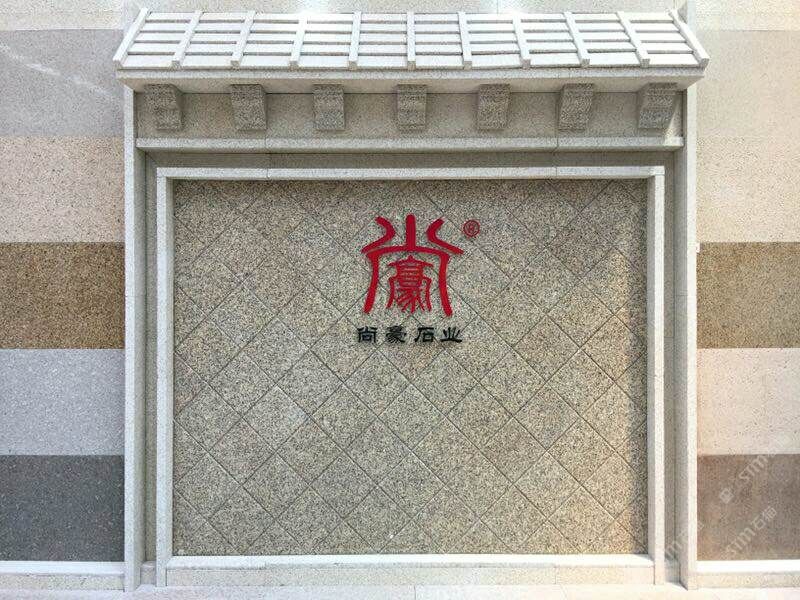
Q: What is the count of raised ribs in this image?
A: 11